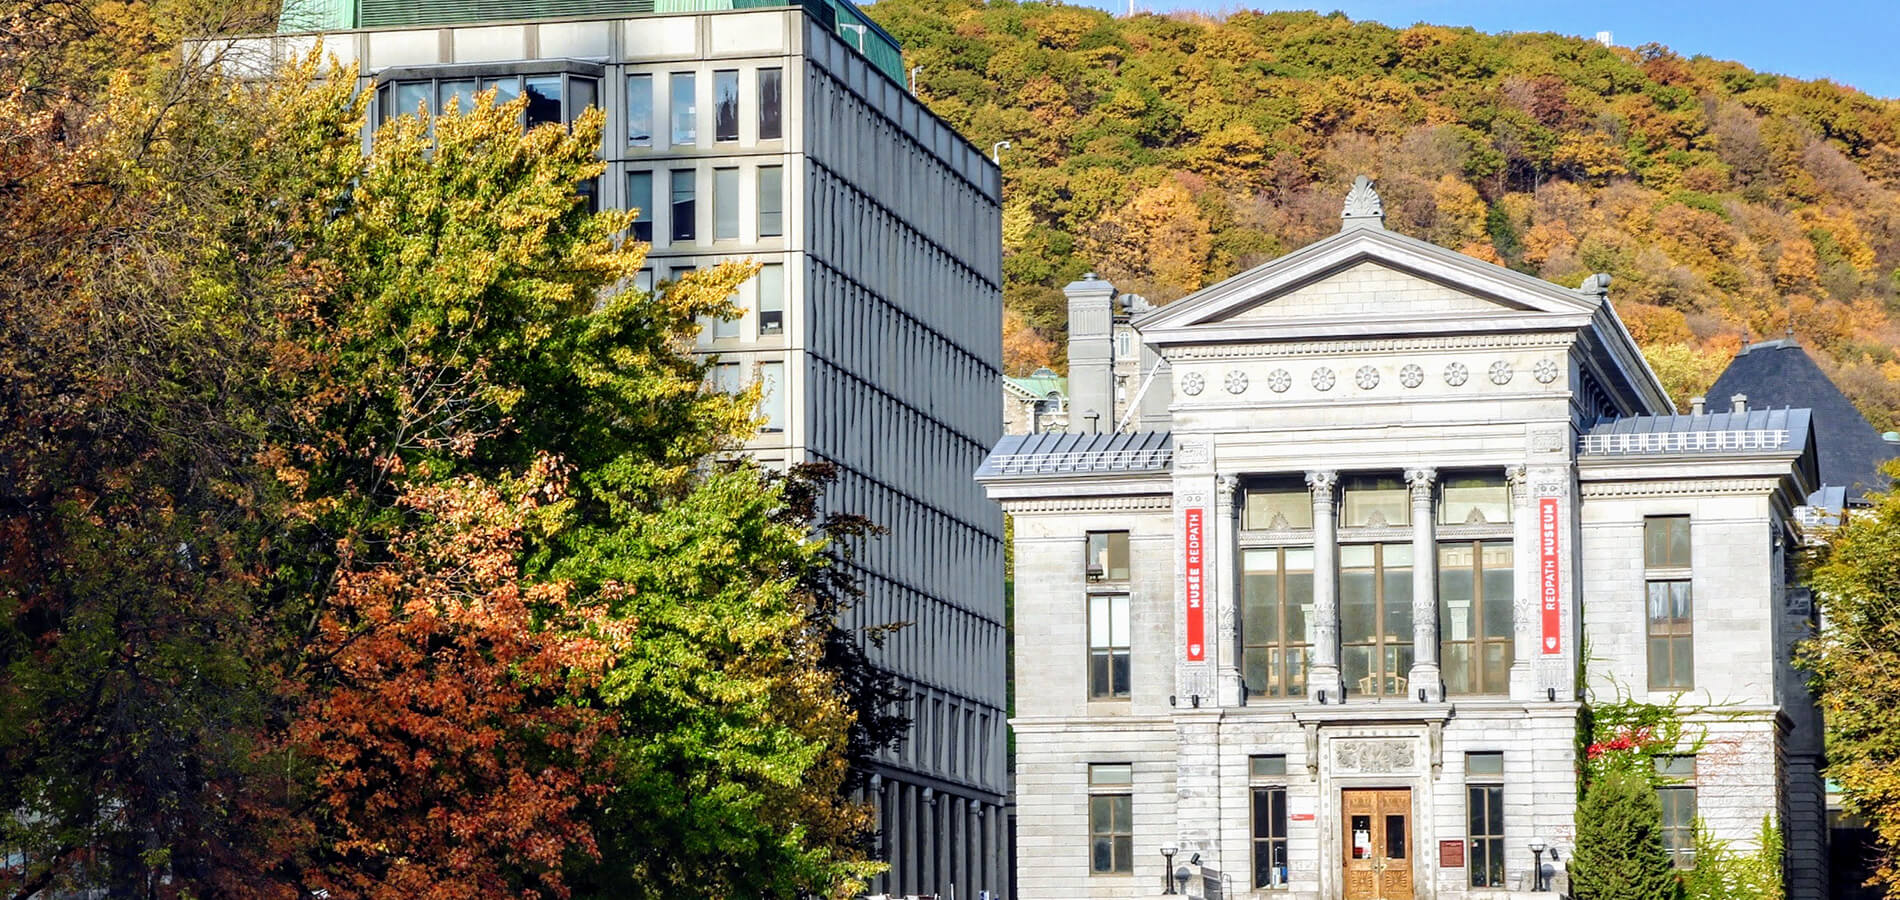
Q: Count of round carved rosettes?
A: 9